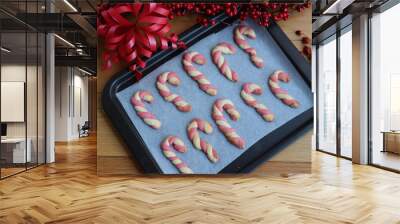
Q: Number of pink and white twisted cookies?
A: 10